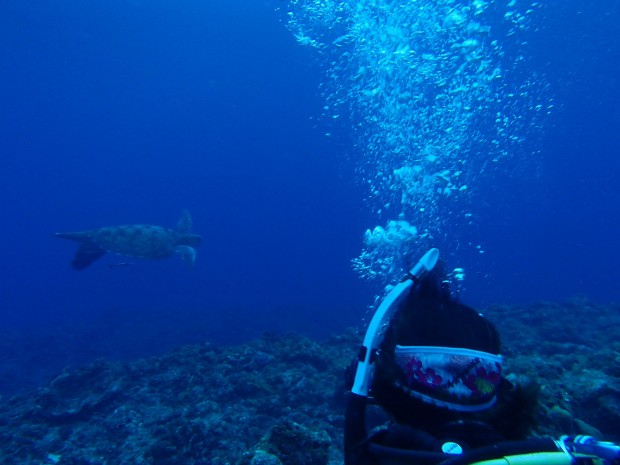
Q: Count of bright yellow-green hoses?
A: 1